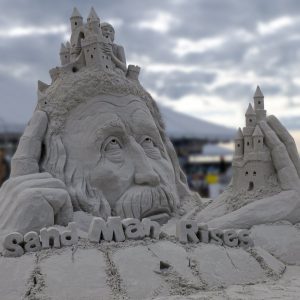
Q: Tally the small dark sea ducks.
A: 0